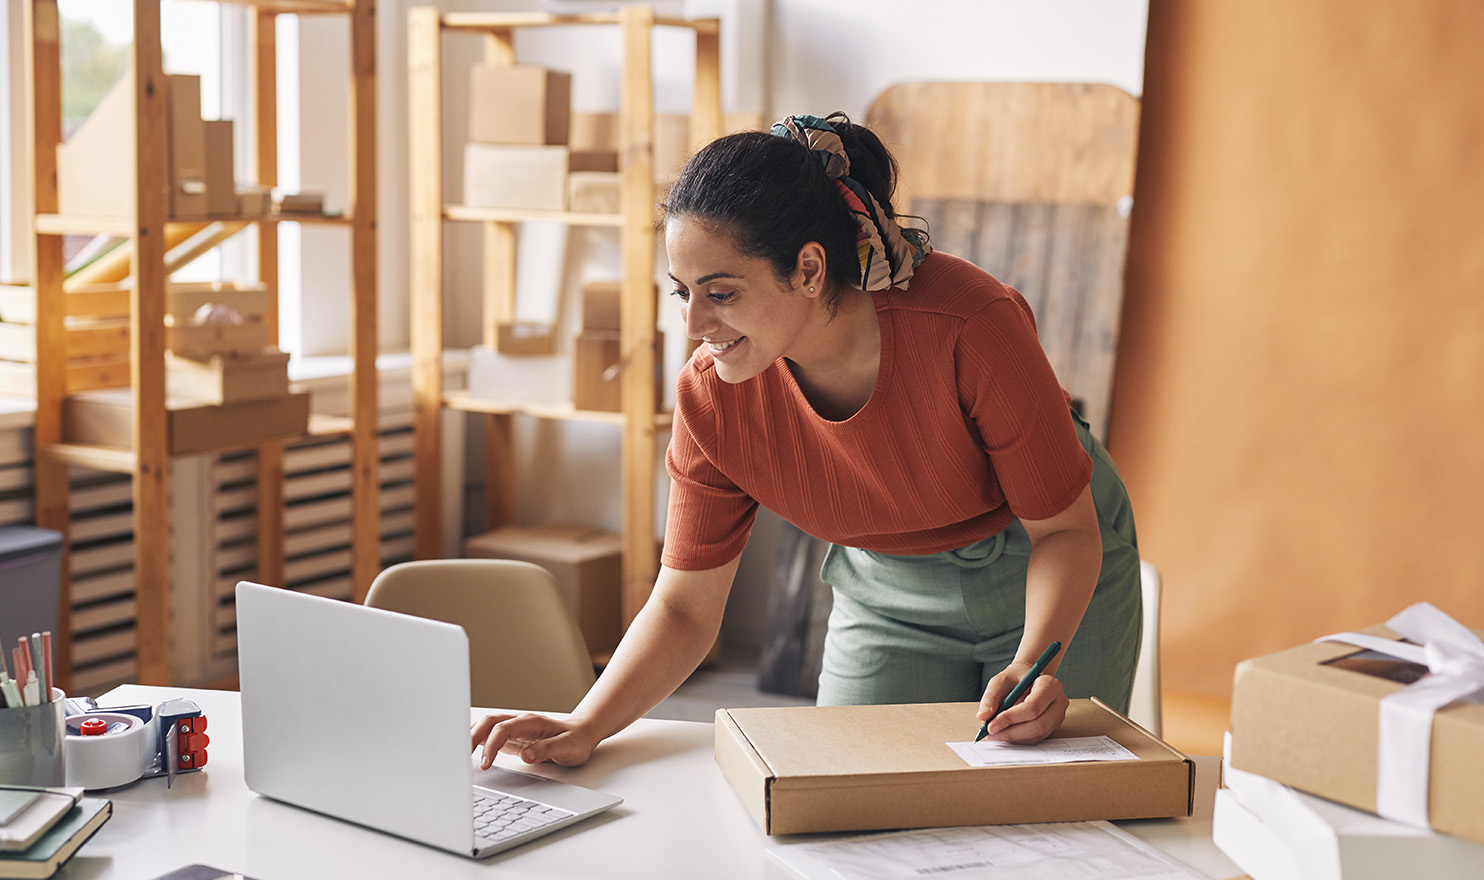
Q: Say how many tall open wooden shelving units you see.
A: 2